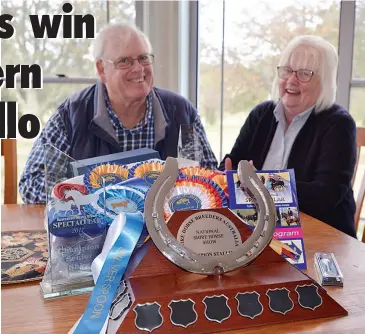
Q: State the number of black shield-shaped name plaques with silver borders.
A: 6